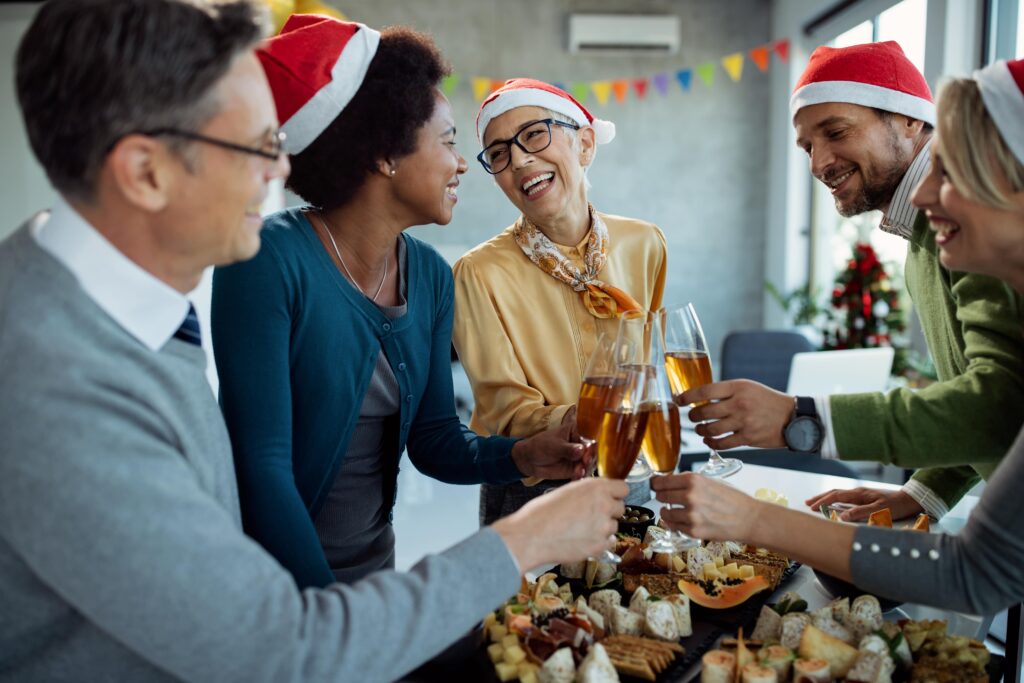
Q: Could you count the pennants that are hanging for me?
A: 14